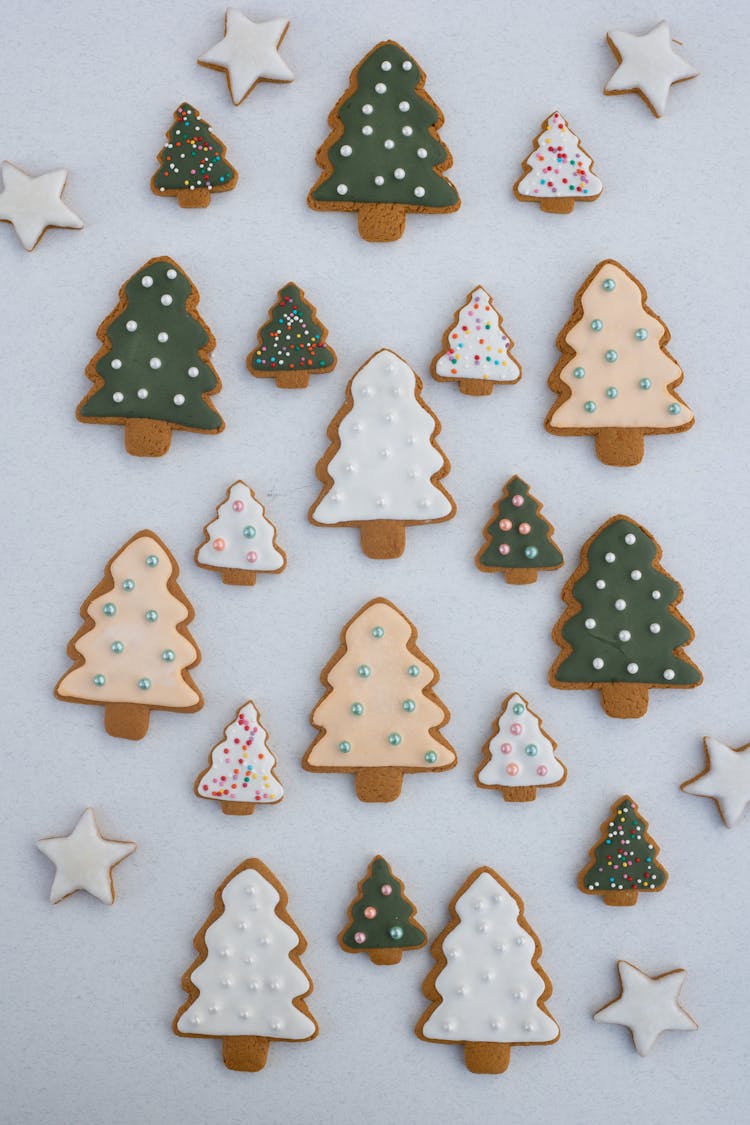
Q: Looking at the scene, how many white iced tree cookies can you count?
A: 8